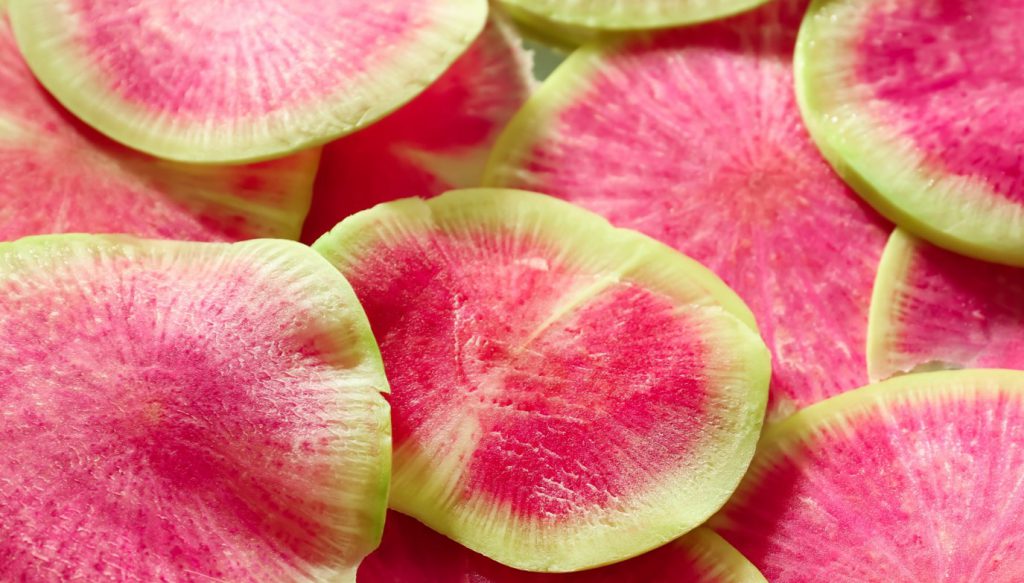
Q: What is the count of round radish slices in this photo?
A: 11